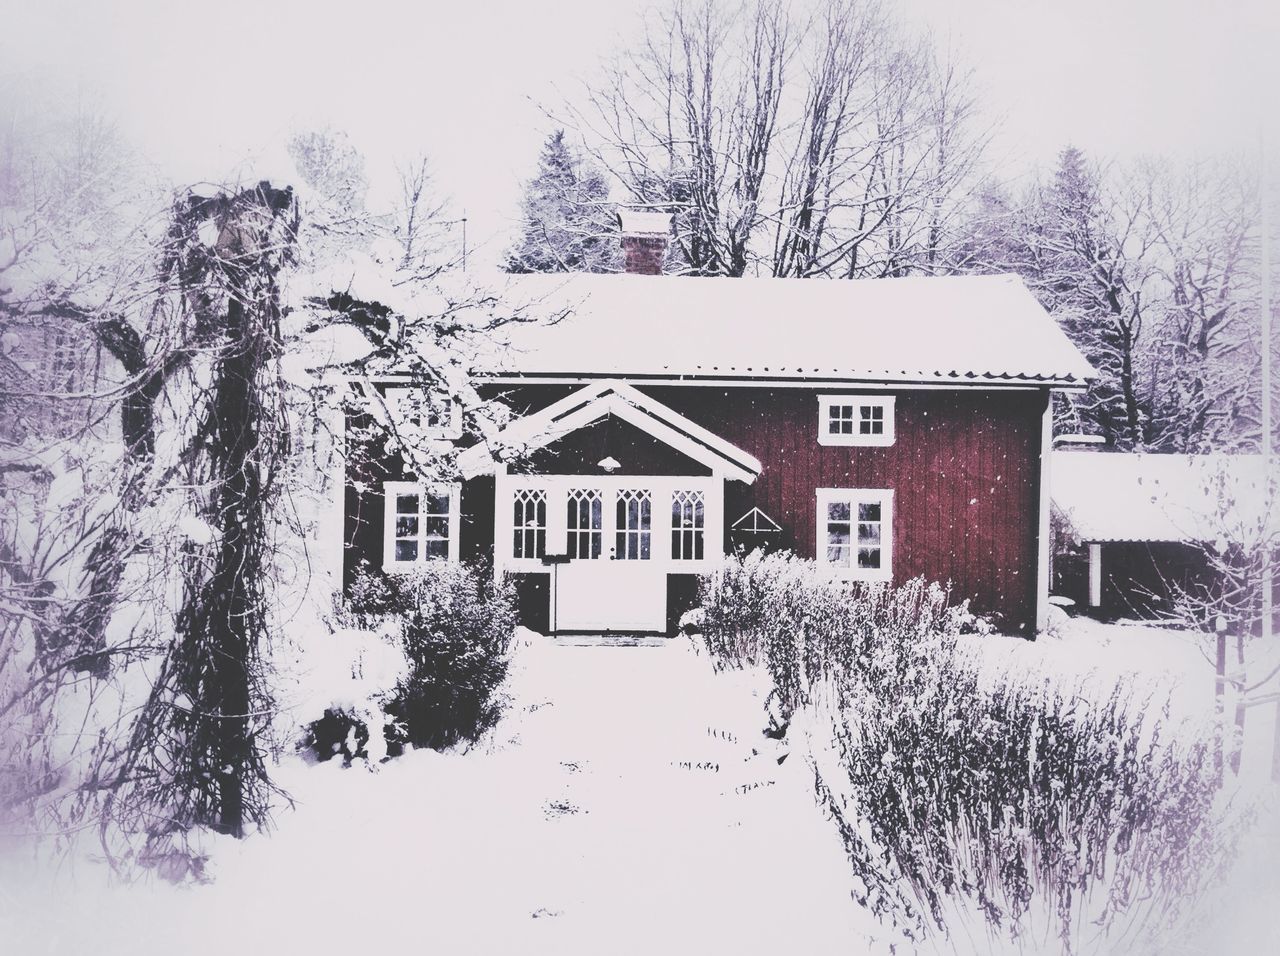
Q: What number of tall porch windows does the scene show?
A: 4